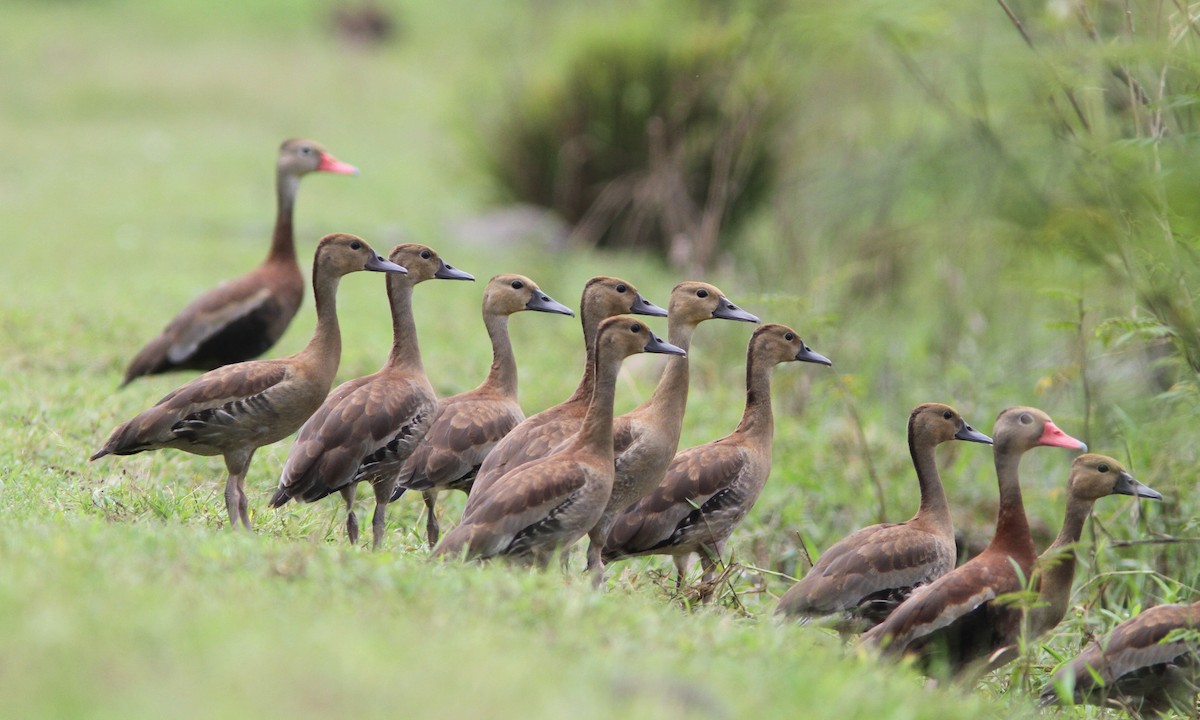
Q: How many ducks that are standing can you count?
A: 12